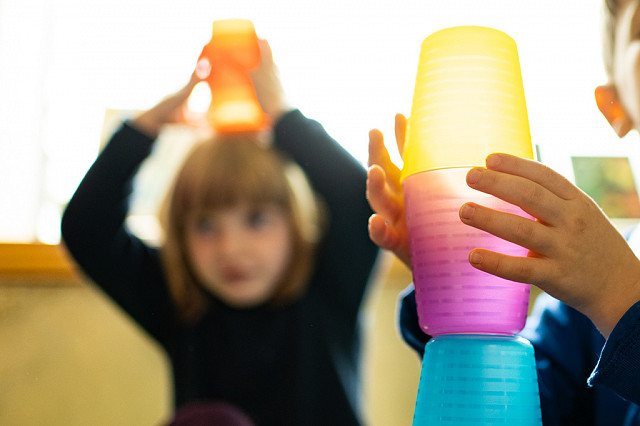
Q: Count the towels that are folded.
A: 0